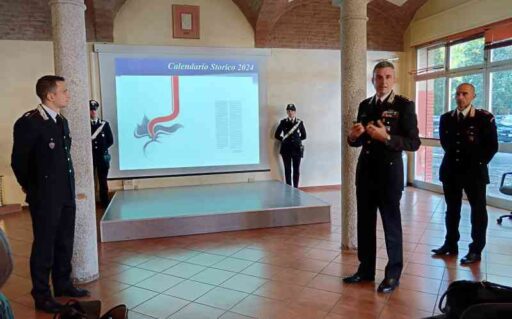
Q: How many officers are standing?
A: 5